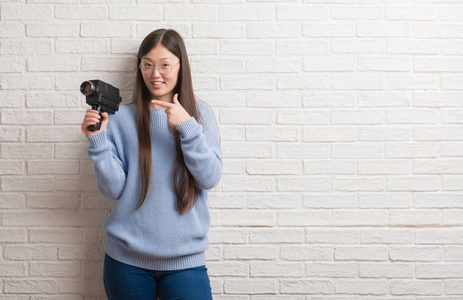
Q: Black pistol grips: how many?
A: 1